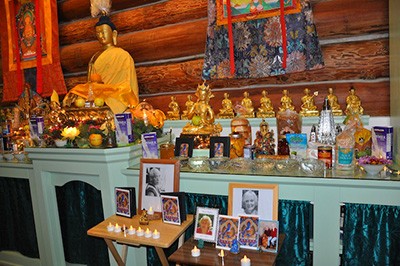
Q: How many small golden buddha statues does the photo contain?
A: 9